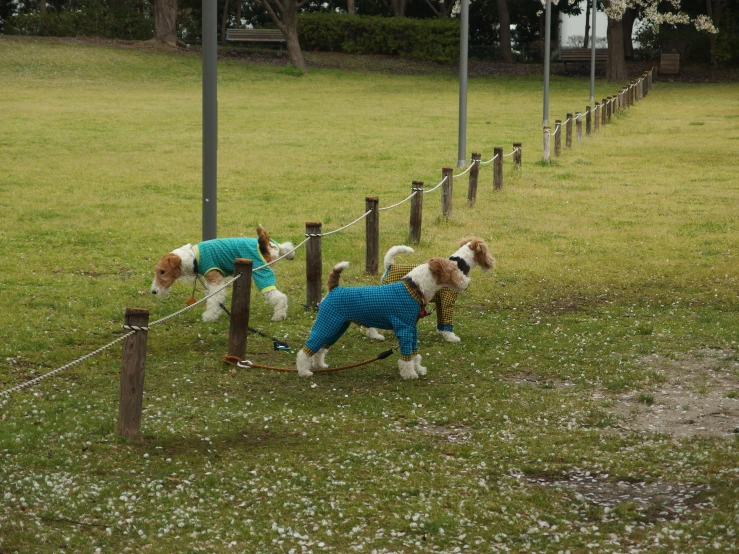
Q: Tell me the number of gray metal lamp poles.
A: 4